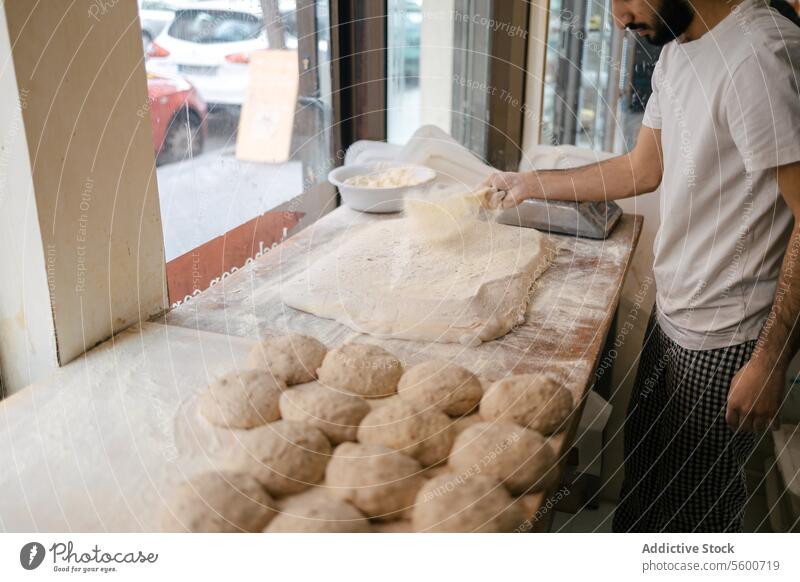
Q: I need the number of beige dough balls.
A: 13